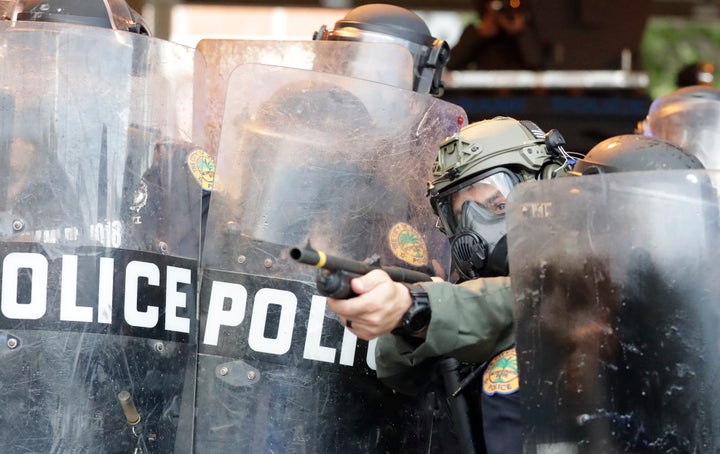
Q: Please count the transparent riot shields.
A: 4